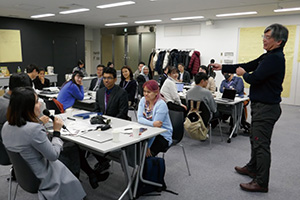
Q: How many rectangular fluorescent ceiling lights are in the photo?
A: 8